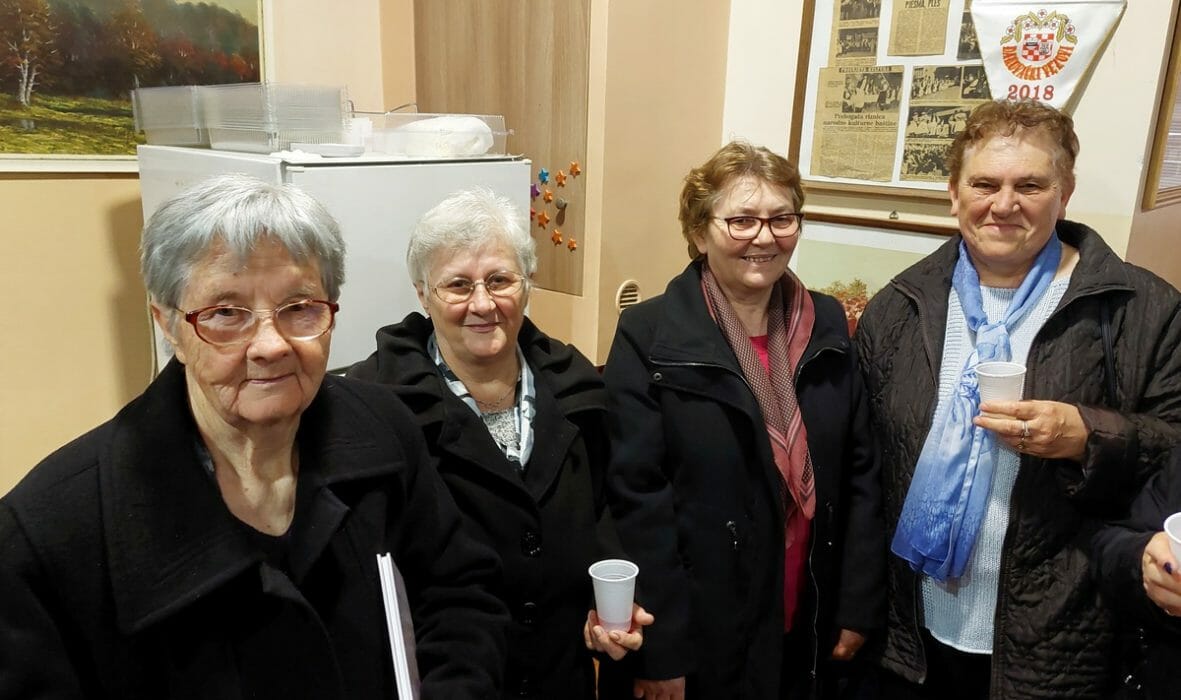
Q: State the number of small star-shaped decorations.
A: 9